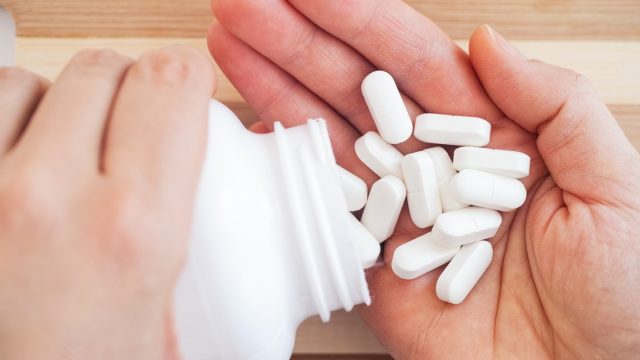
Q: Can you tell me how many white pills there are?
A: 13